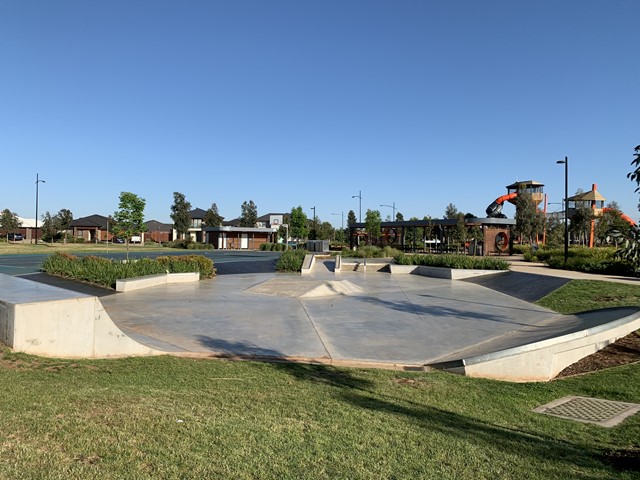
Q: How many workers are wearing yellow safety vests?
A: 0